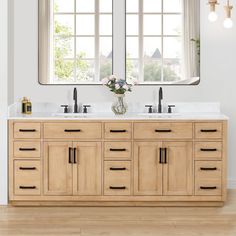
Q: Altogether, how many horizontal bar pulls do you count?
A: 14